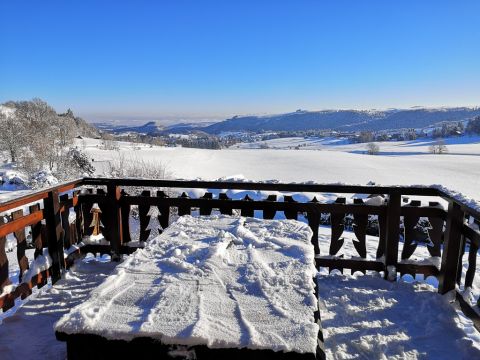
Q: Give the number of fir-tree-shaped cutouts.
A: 4